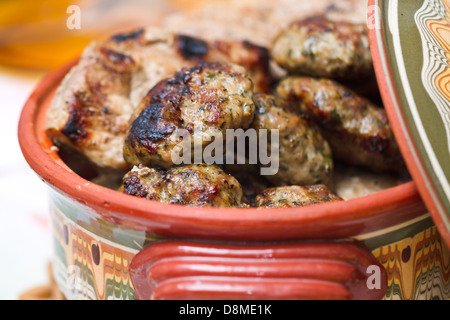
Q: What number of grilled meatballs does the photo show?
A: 6